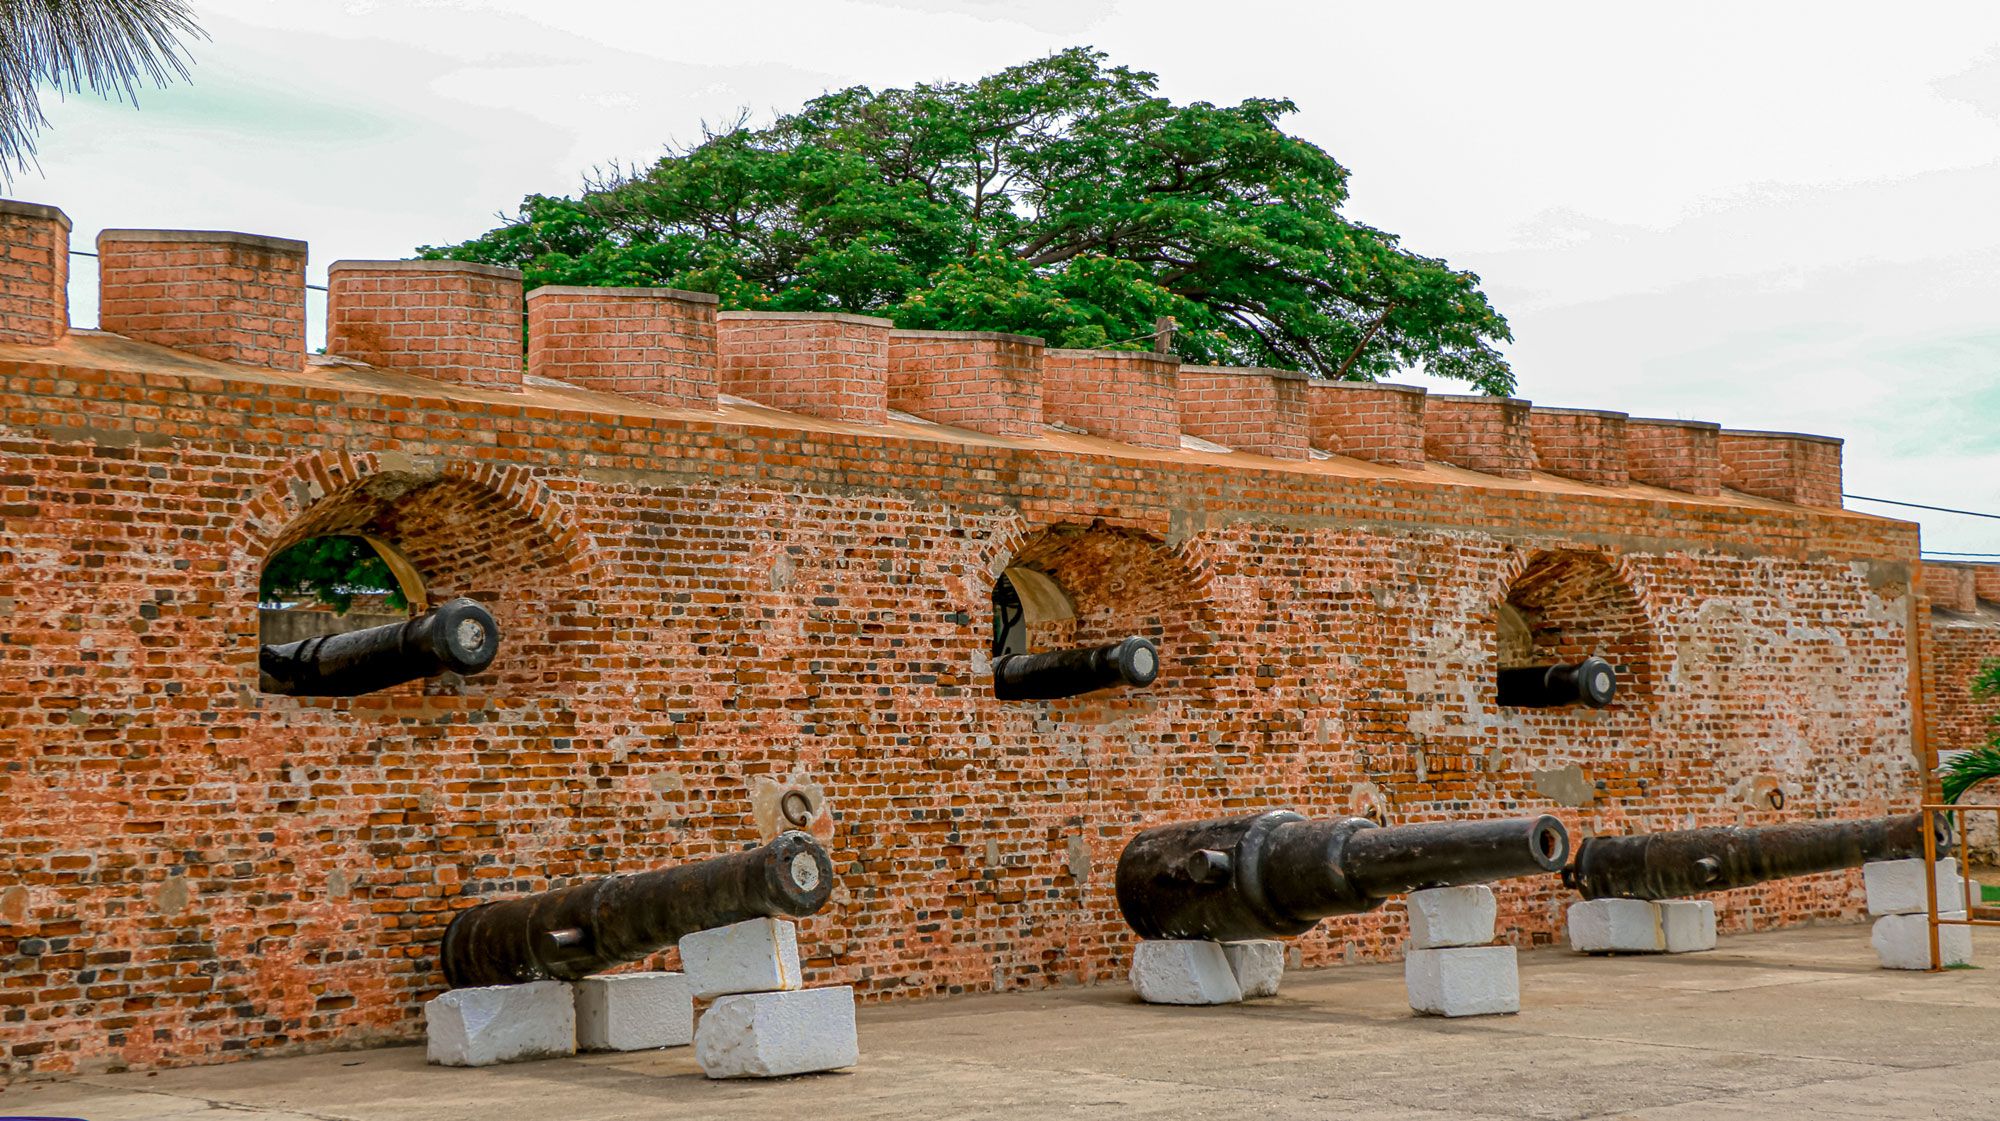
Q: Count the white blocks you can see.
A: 12